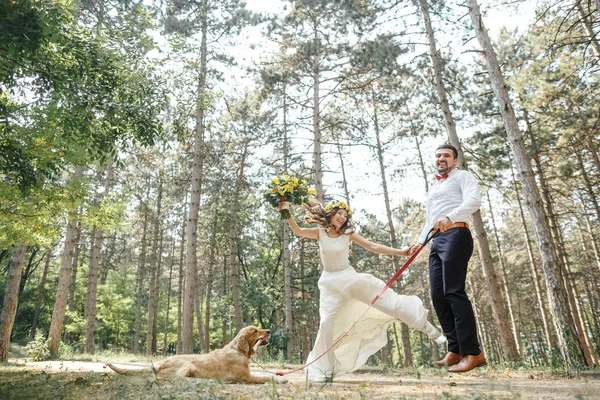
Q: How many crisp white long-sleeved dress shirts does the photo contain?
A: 1